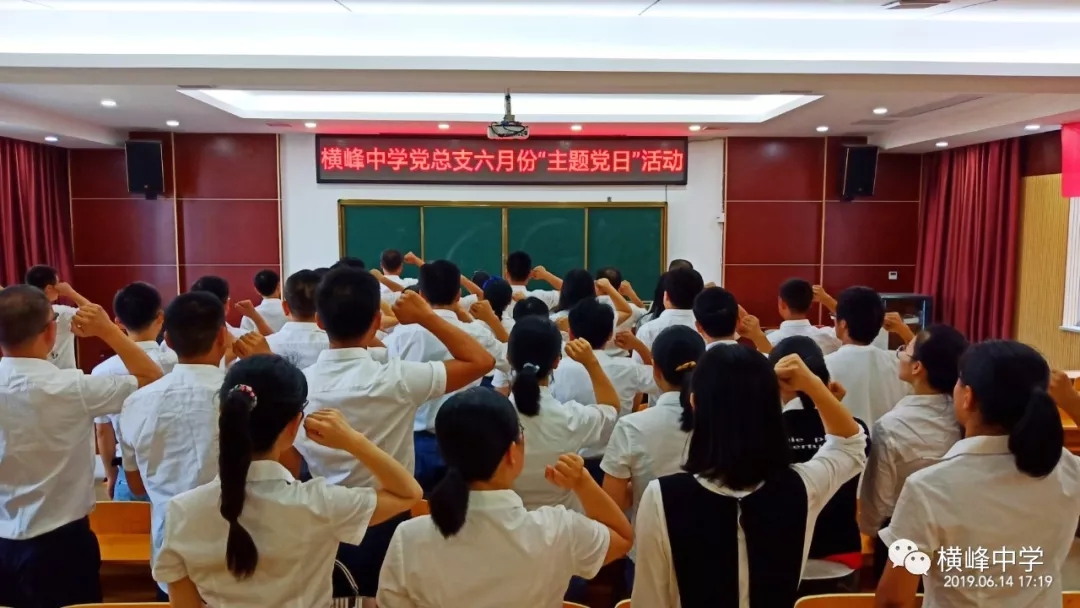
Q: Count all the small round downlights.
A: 11